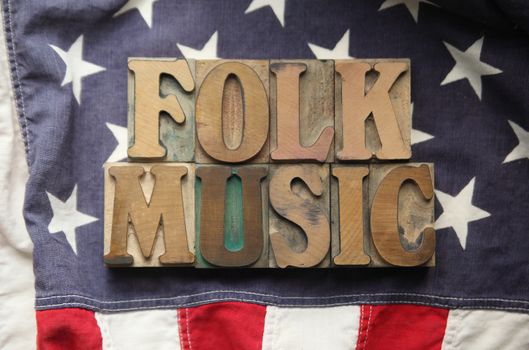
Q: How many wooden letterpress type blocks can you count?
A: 9